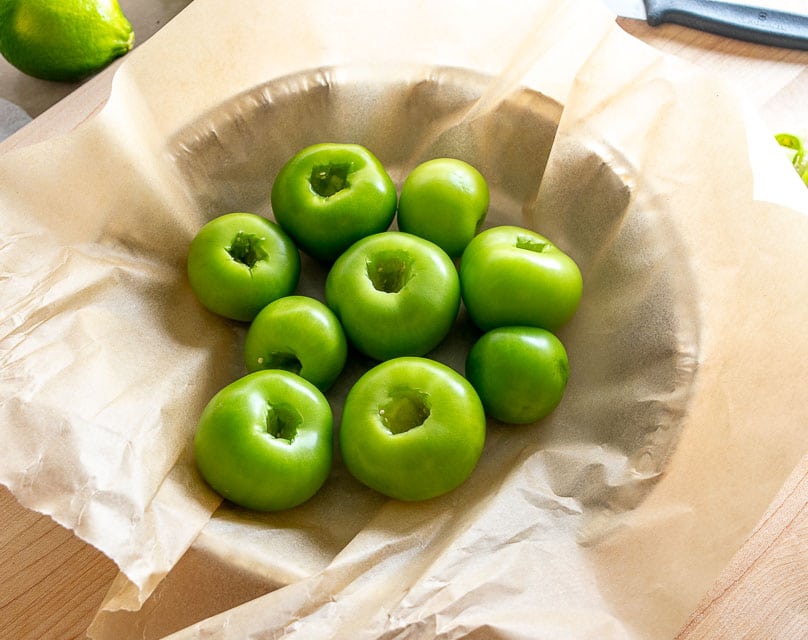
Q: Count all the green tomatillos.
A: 9